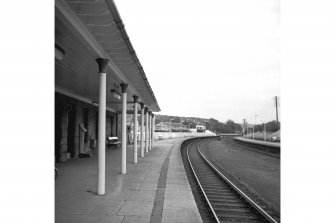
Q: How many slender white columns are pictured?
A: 7